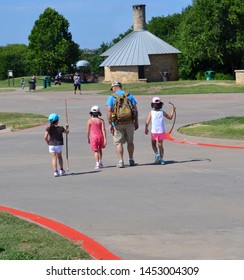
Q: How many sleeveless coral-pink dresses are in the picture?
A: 1